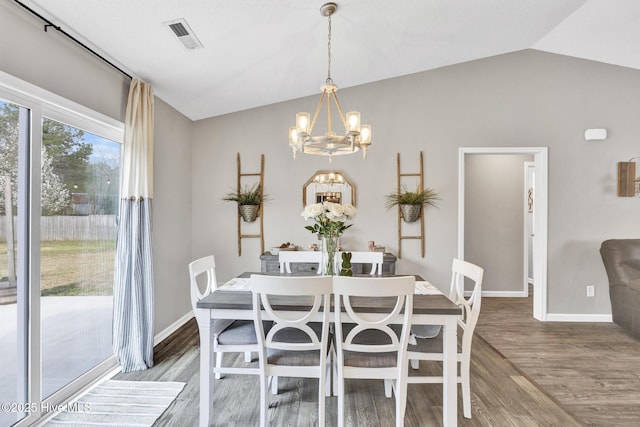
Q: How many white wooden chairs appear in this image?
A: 6